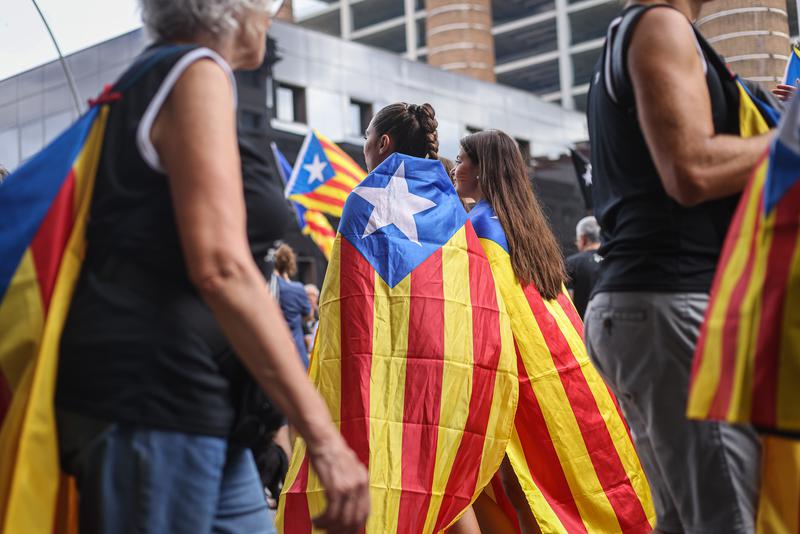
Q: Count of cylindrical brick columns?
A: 2